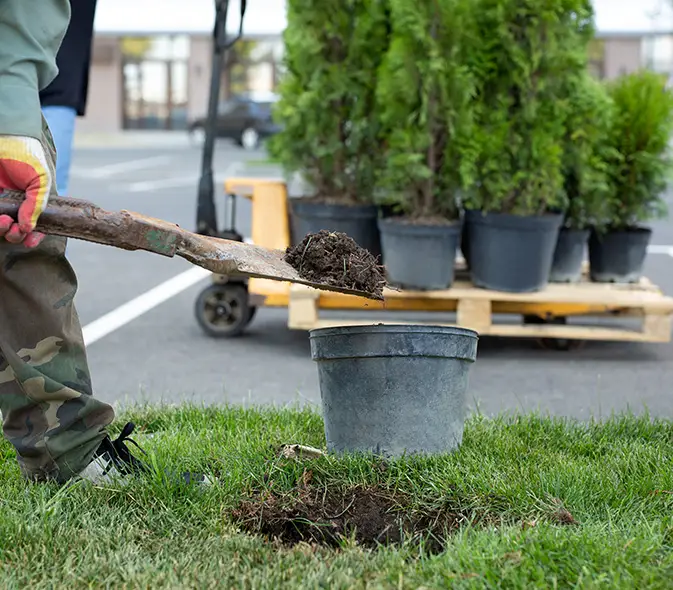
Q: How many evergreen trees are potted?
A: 5